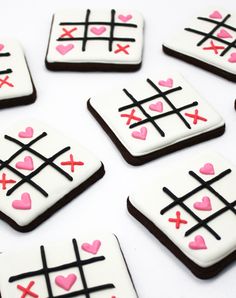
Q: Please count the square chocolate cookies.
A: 7